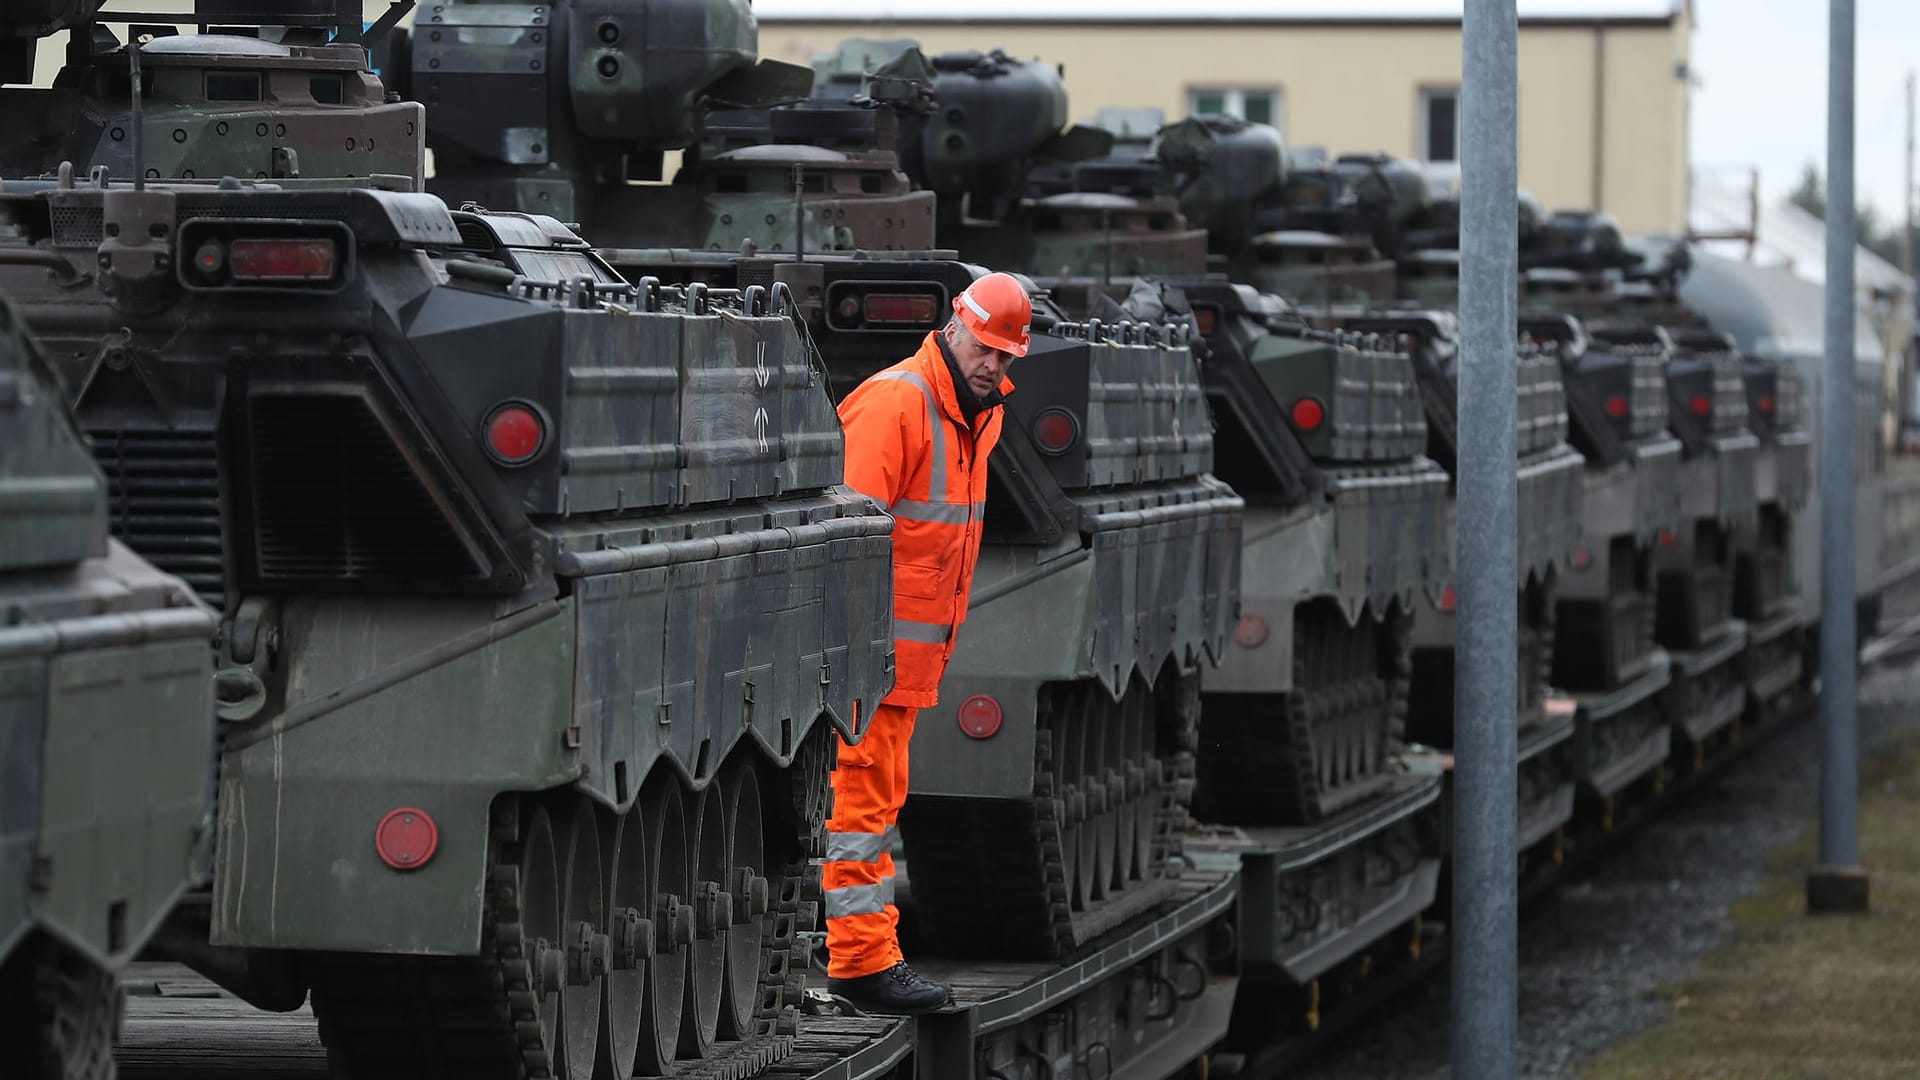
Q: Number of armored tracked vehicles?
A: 8